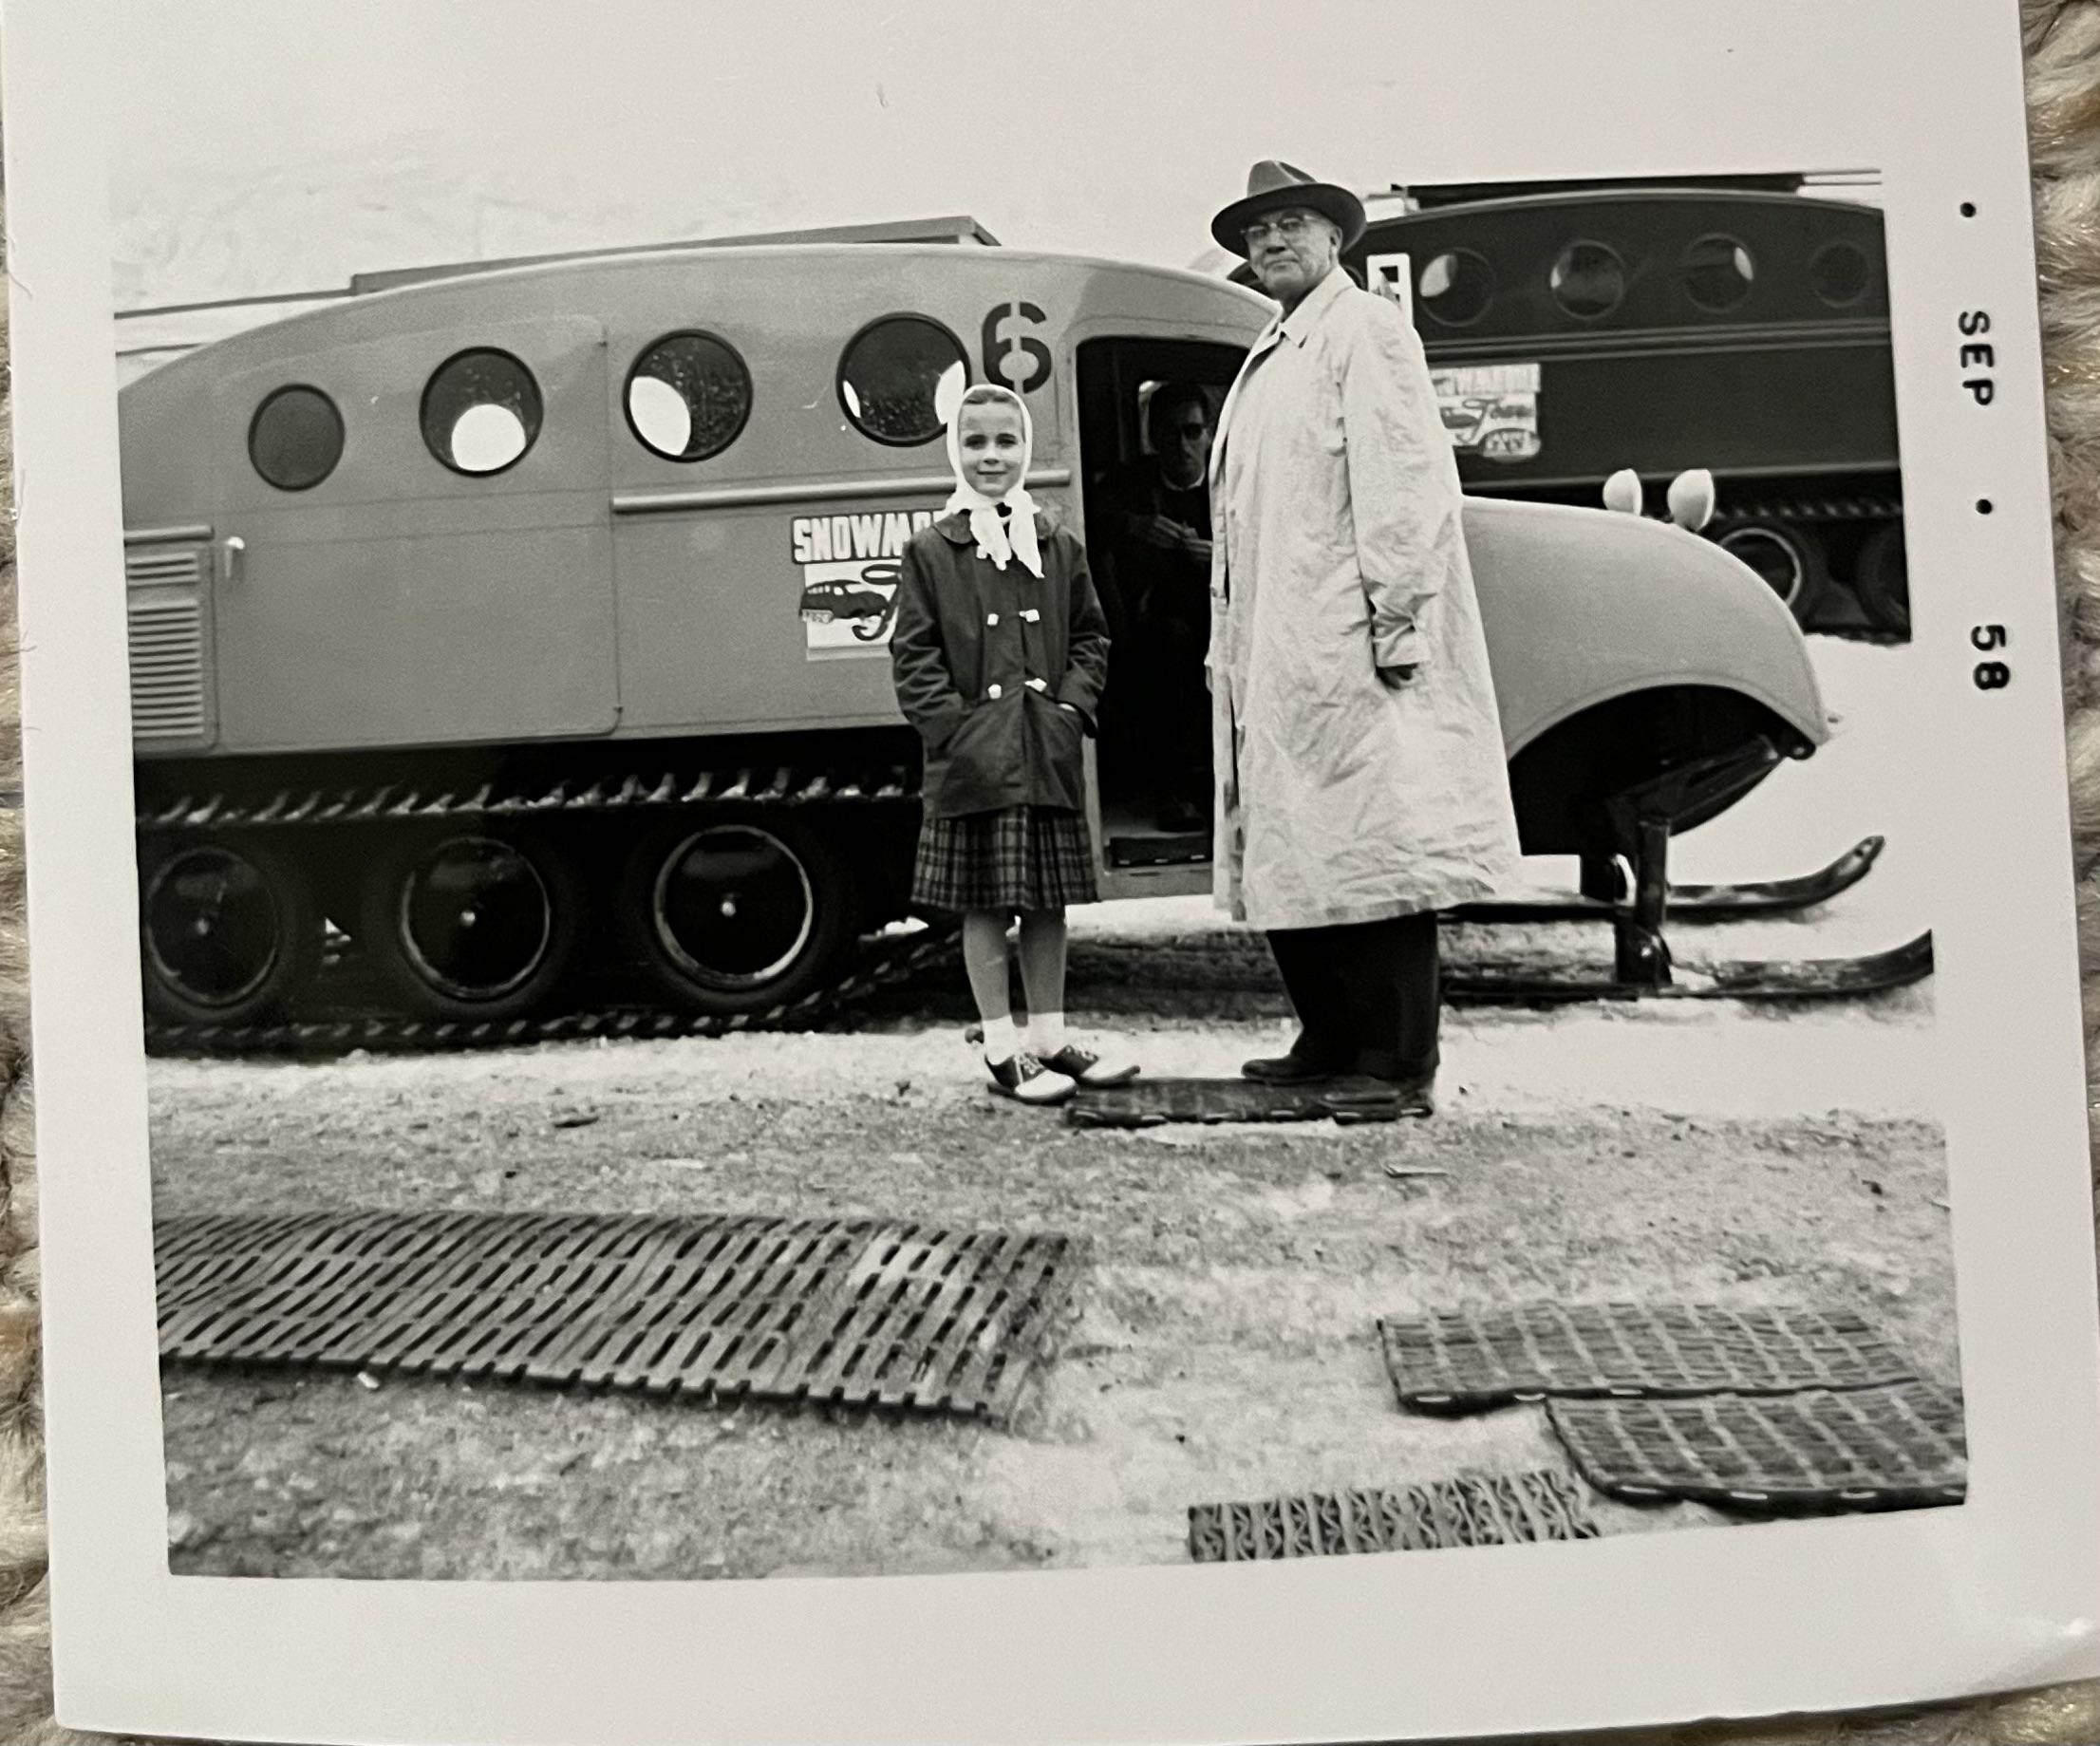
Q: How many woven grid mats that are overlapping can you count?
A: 2